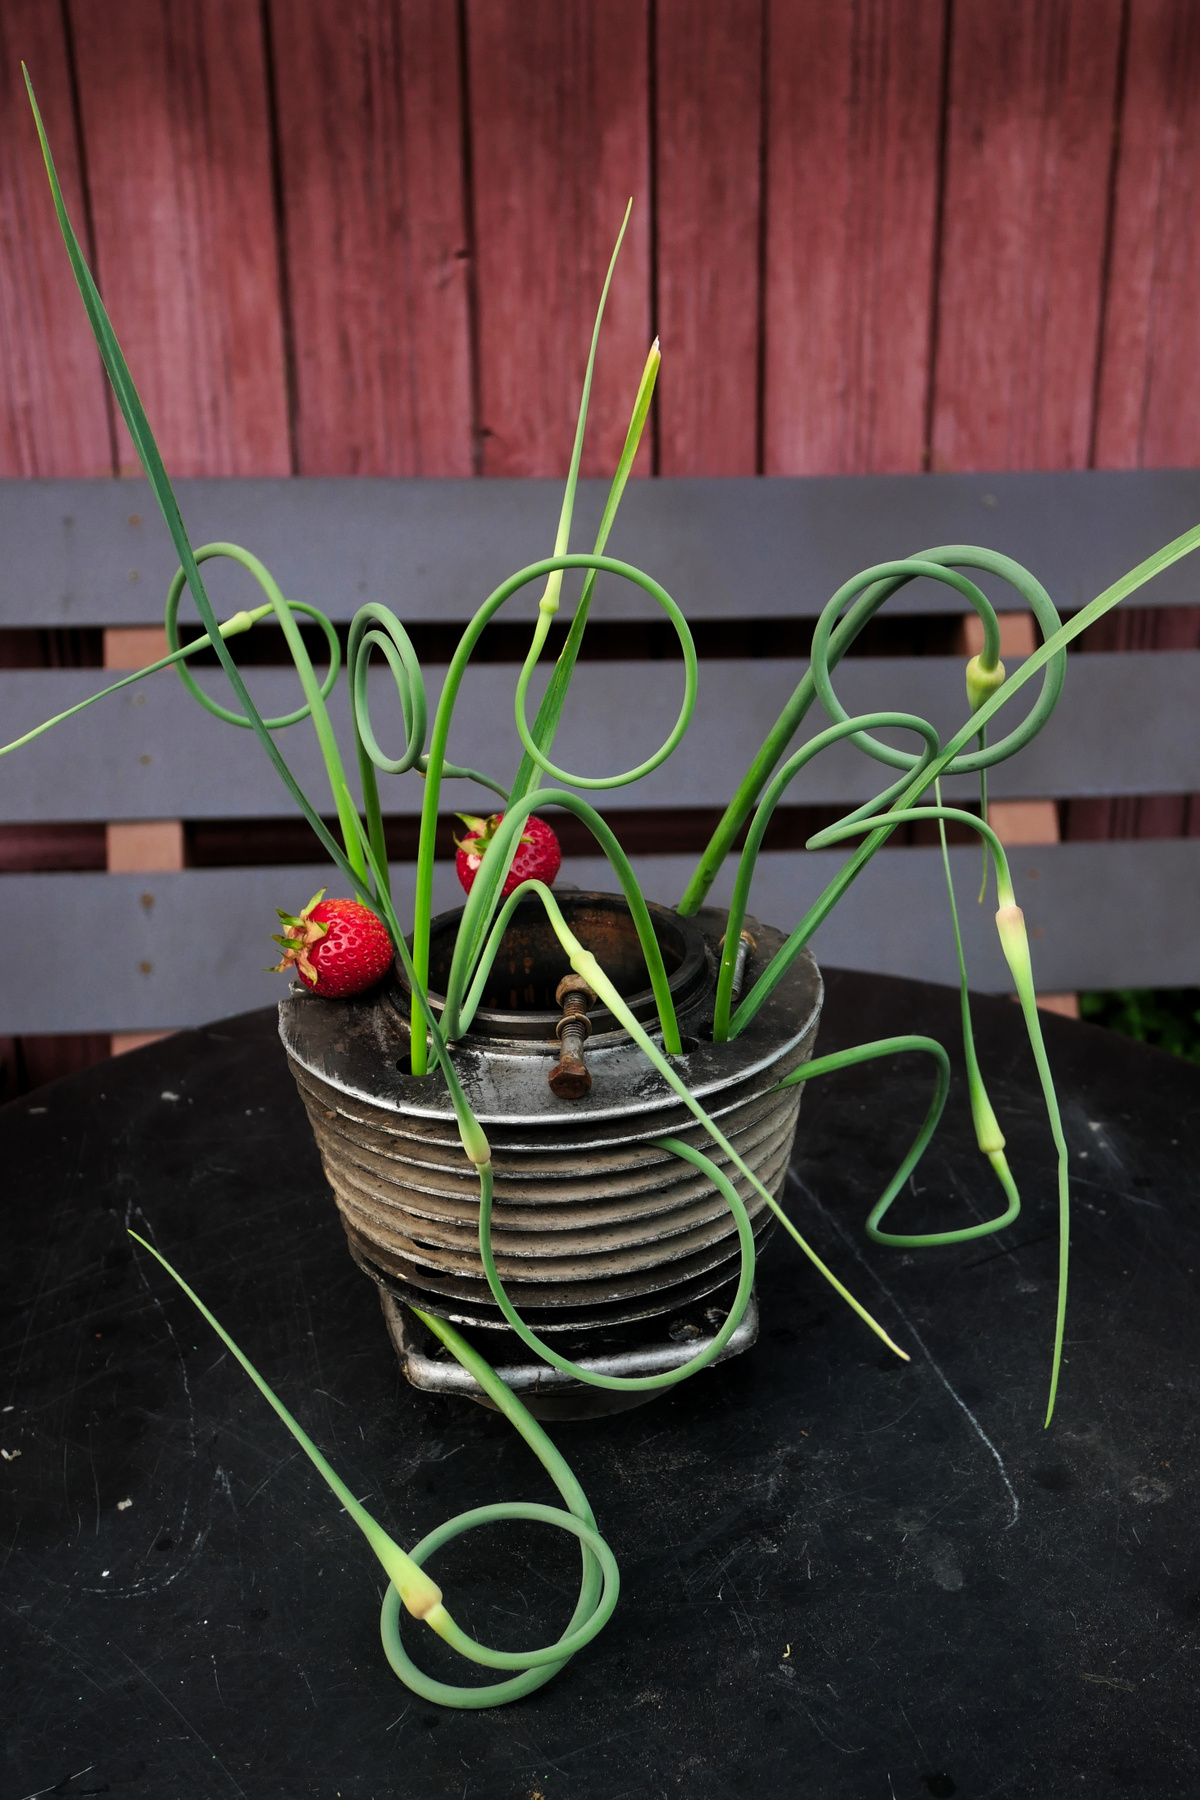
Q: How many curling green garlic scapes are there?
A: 9